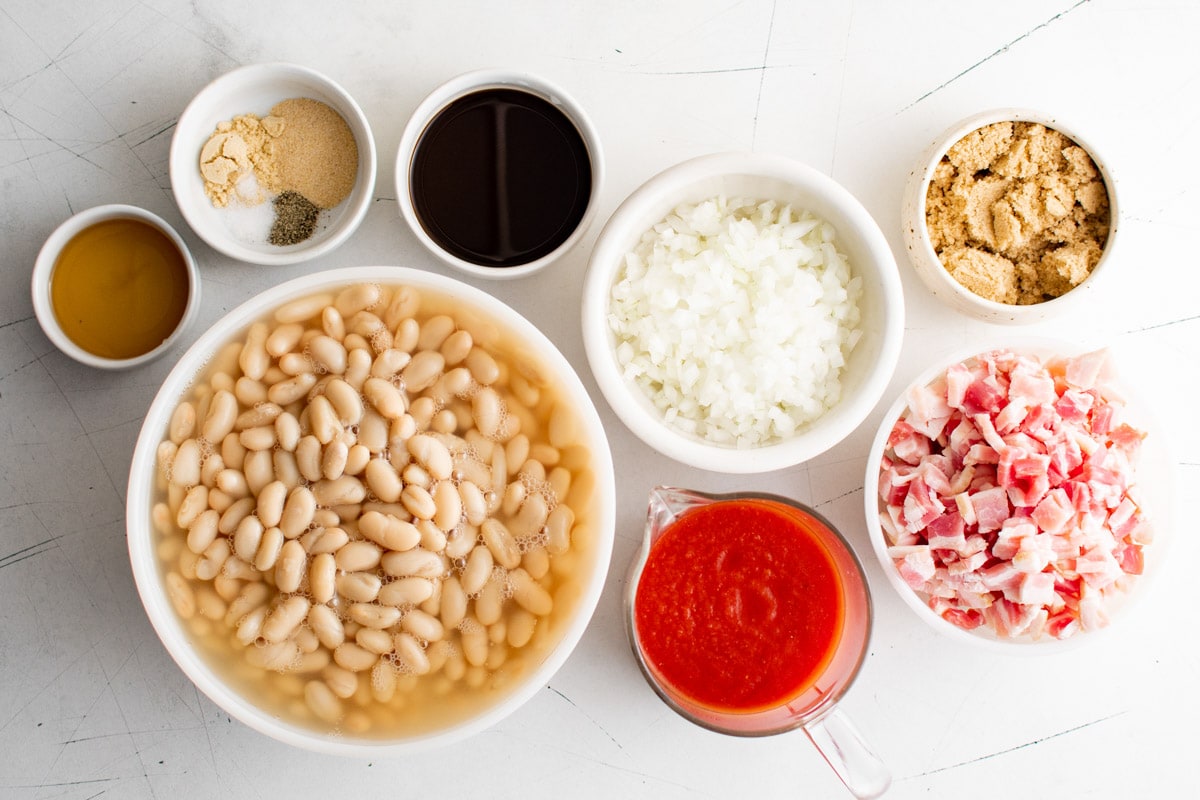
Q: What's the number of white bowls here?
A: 7